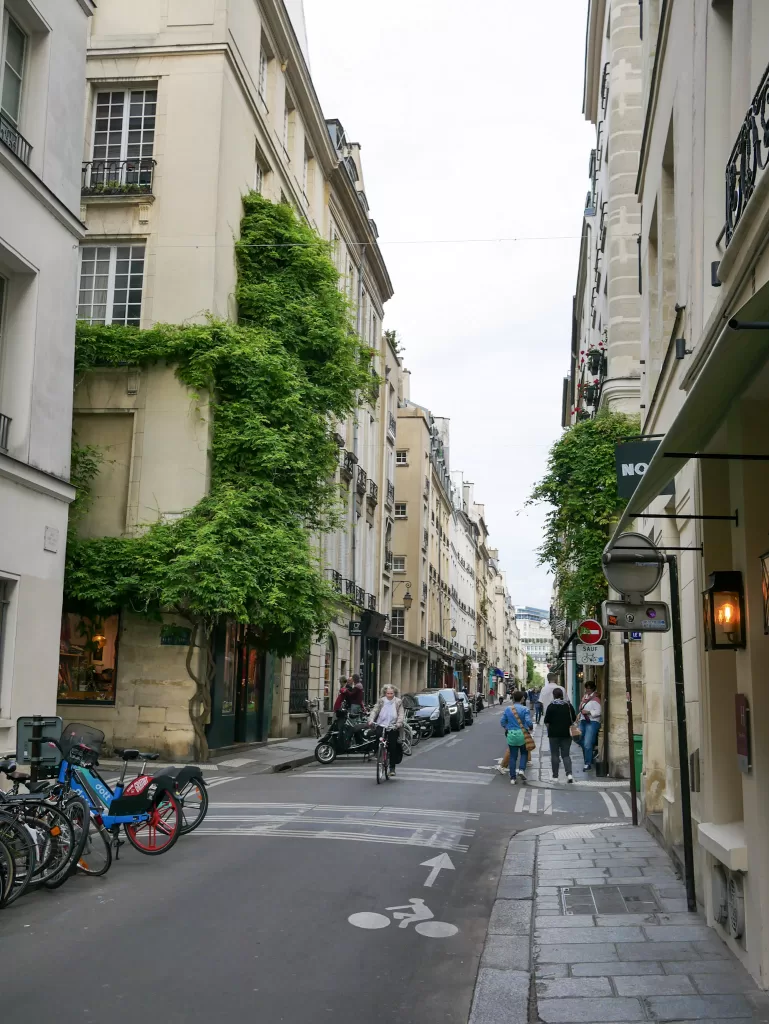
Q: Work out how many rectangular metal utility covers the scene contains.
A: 1